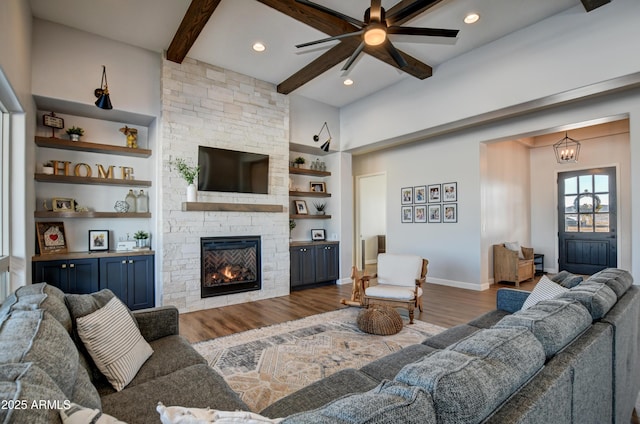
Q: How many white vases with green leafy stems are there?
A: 1